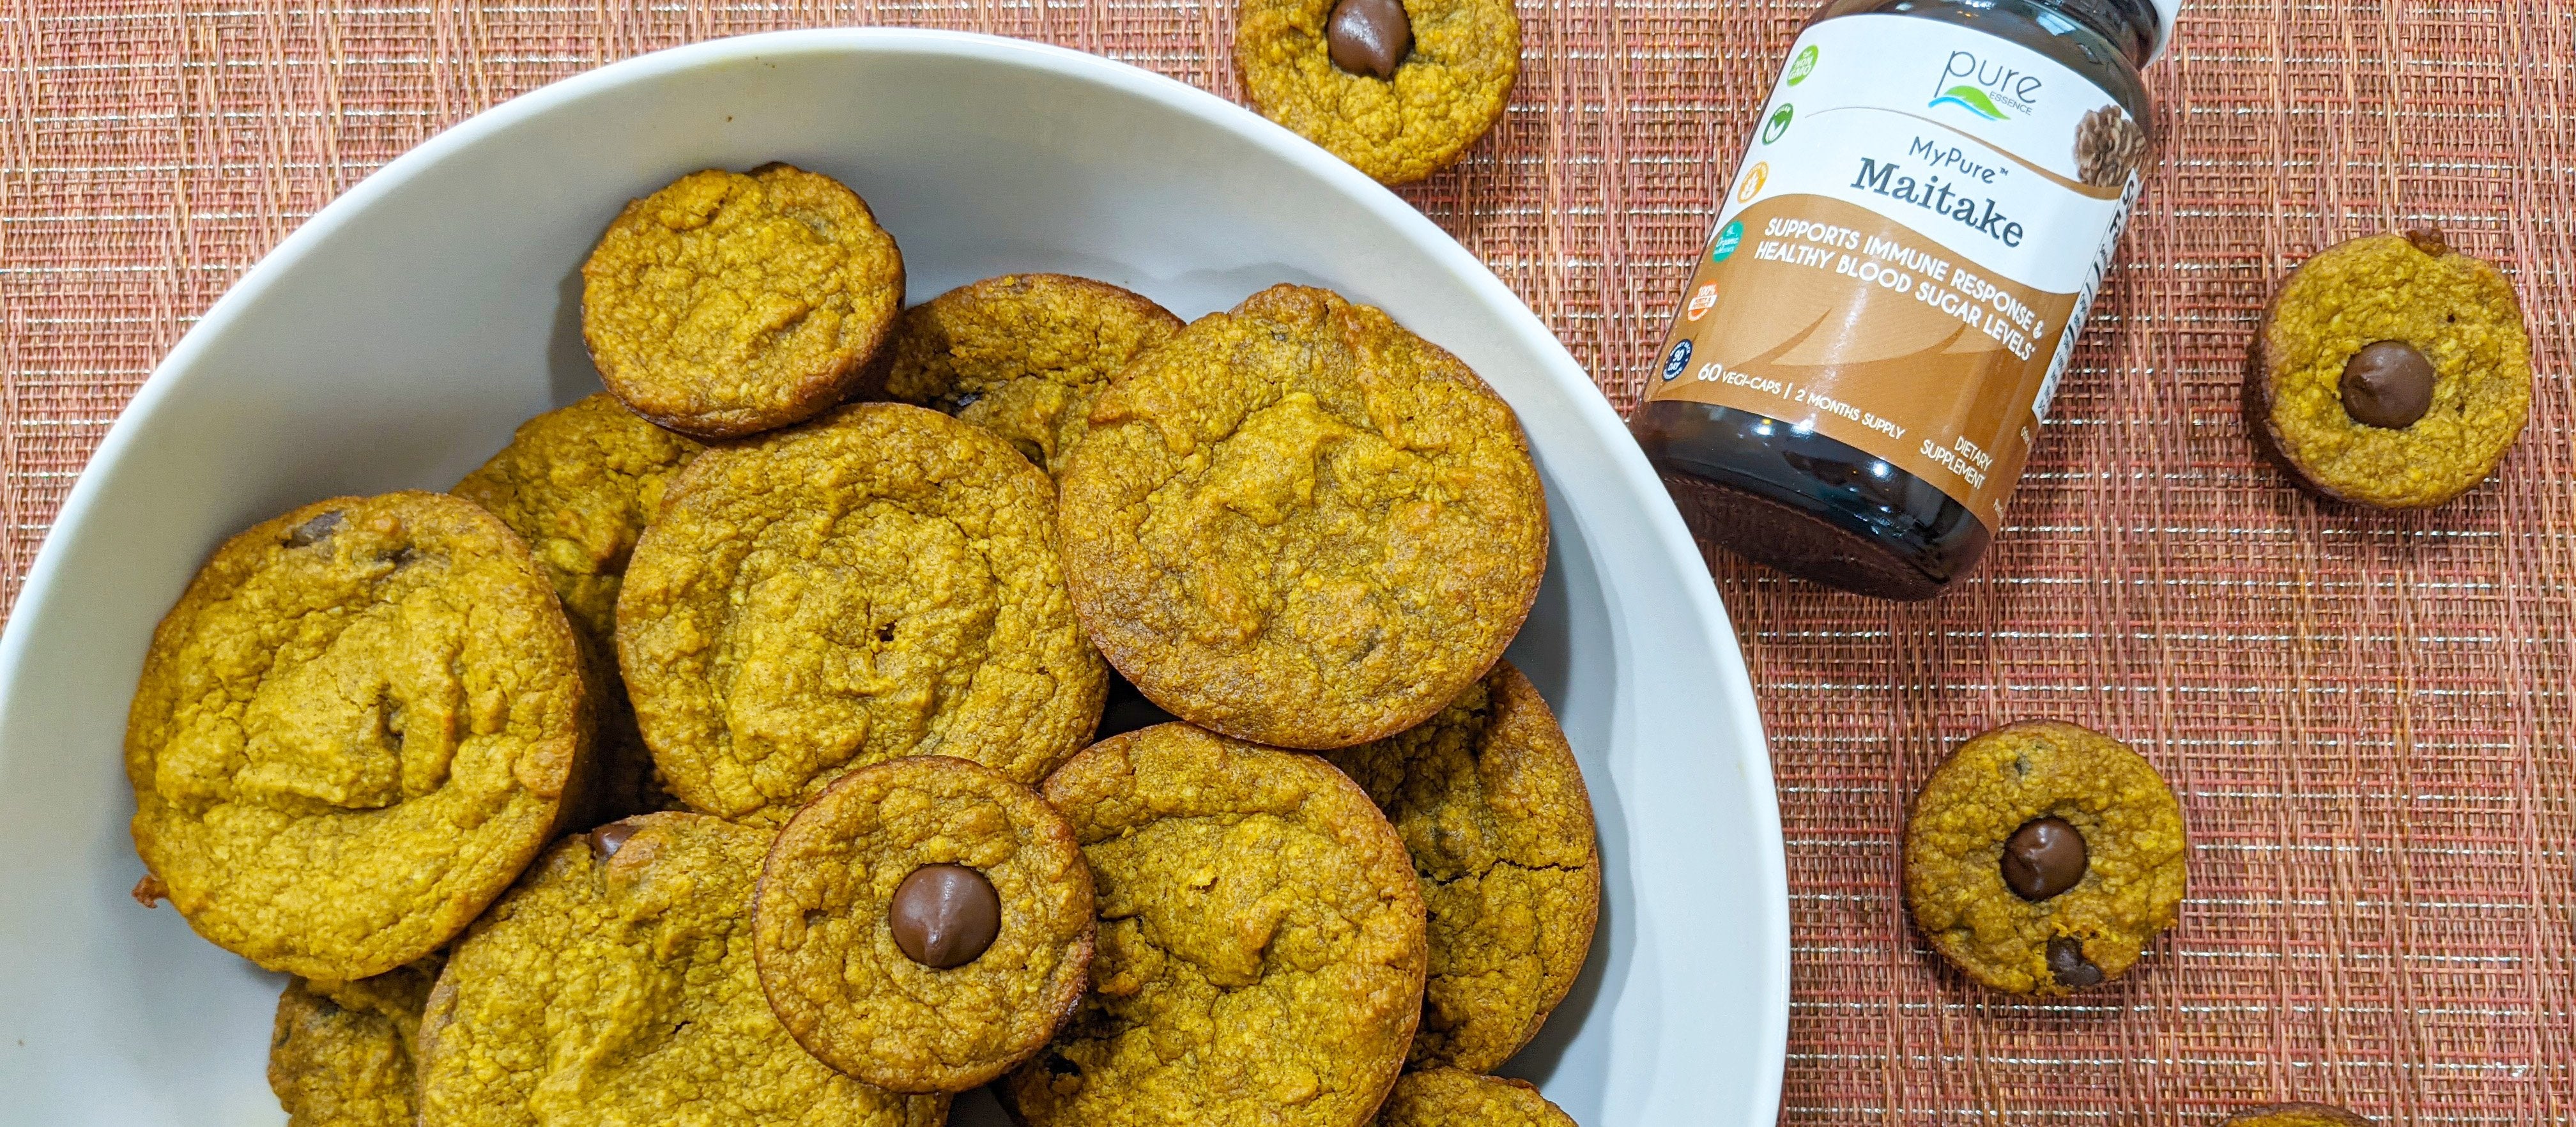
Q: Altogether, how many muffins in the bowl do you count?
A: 12